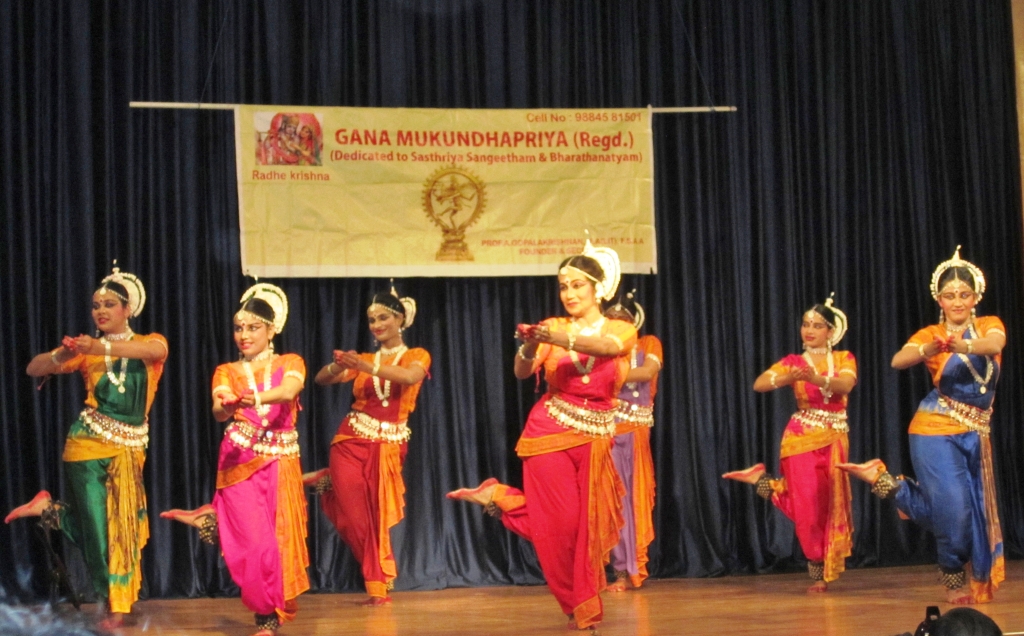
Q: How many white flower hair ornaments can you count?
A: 7